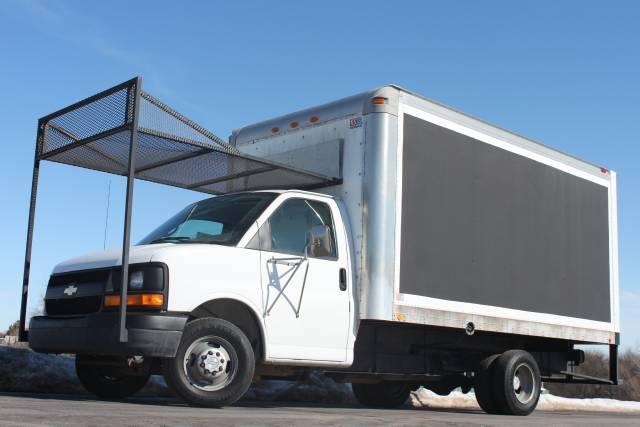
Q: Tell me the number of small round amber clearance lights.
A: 3